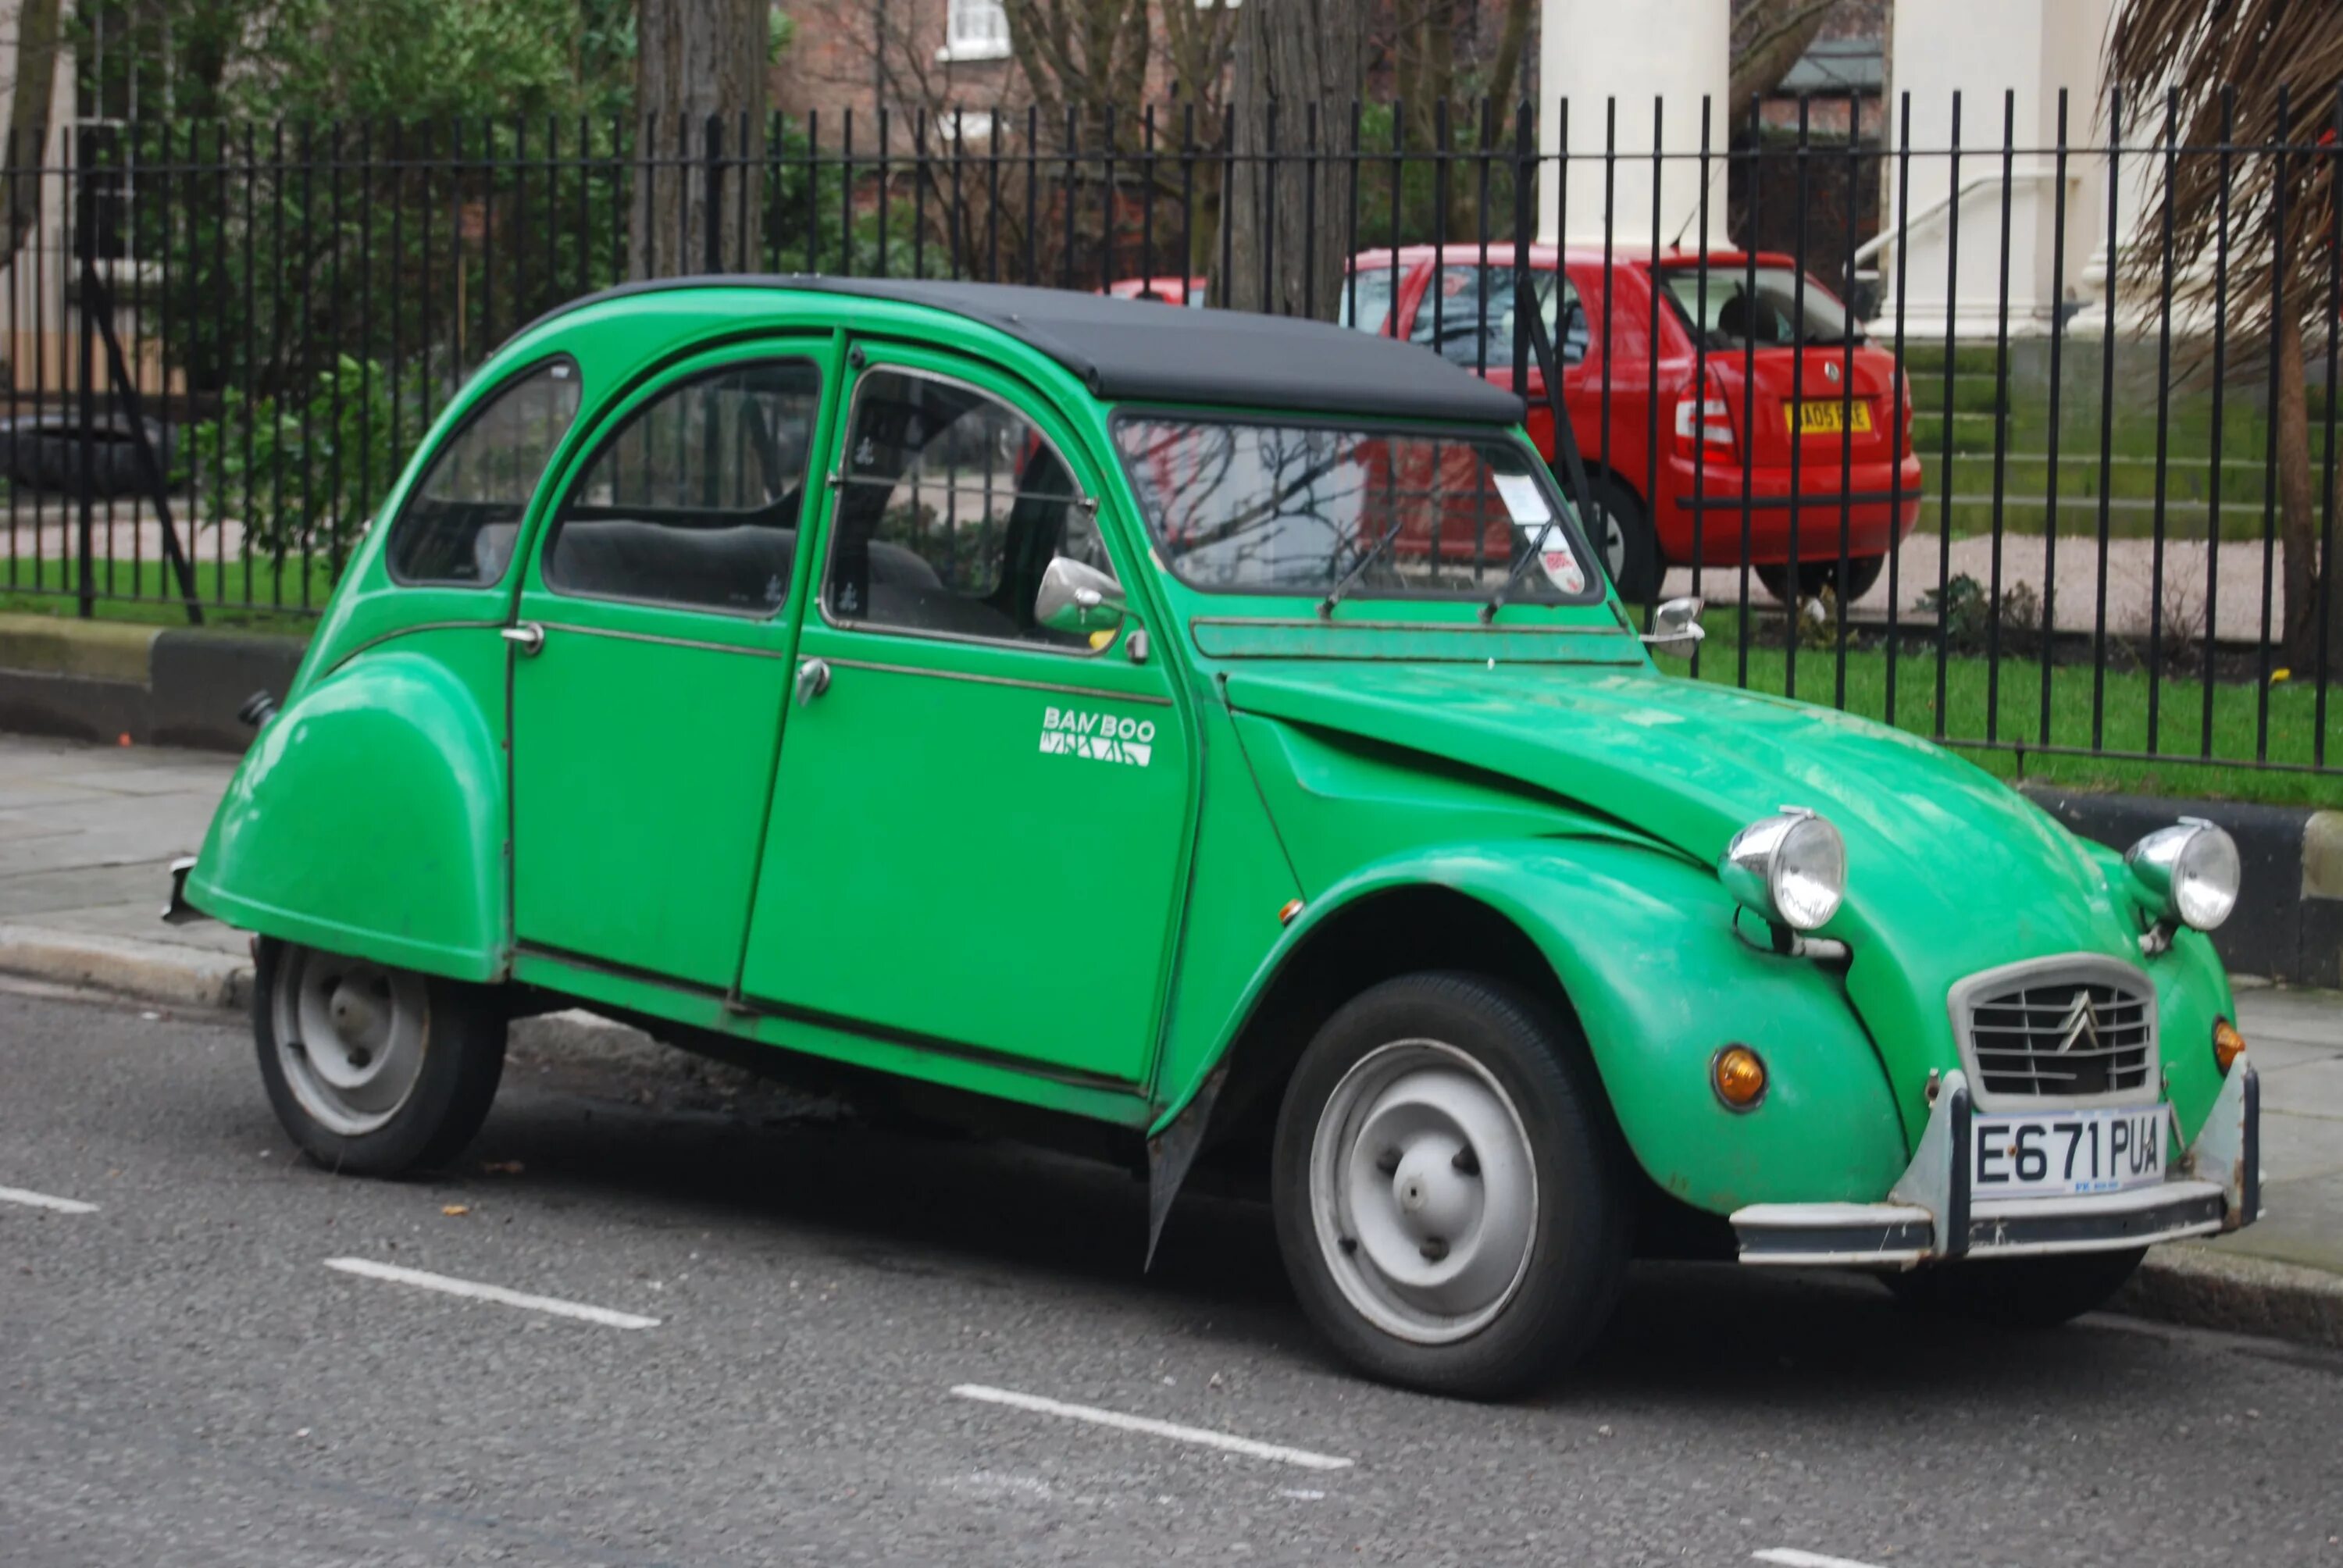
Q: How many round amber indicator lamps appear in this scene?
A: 2